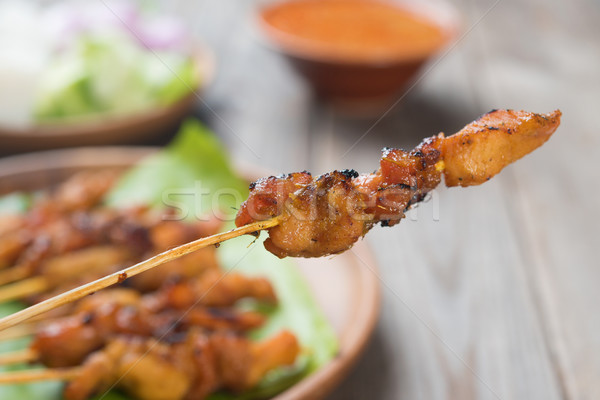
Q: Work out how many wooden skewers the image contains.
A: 6